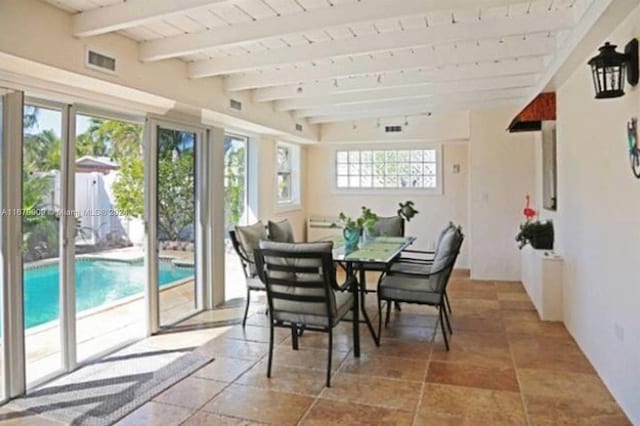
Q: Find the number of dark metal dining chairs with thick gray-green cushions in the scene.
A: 6